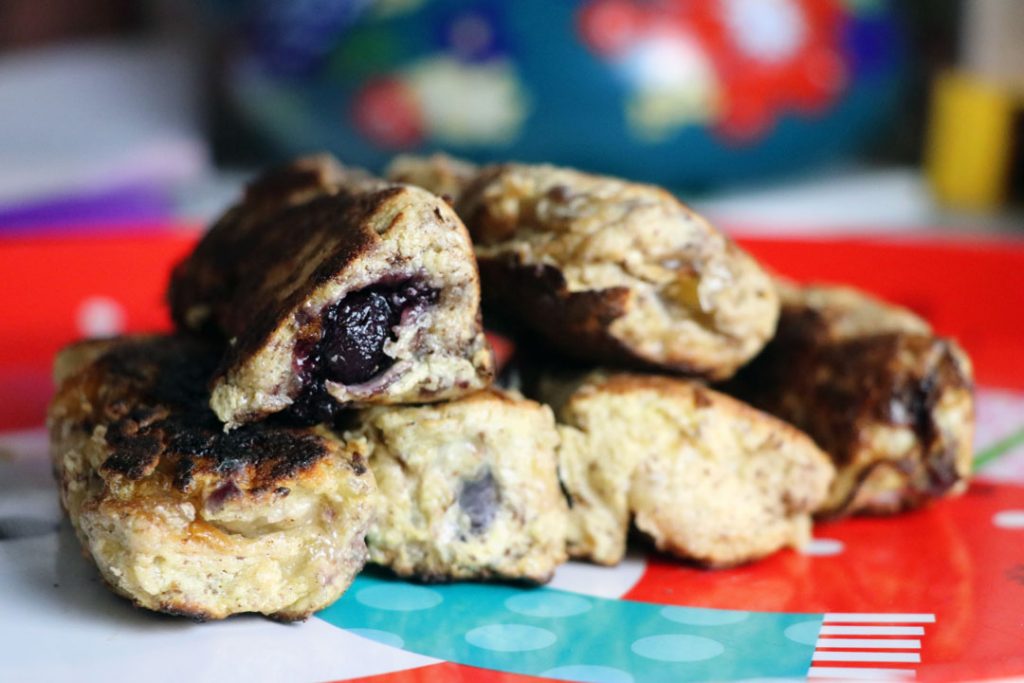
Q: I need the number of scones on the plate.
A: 6